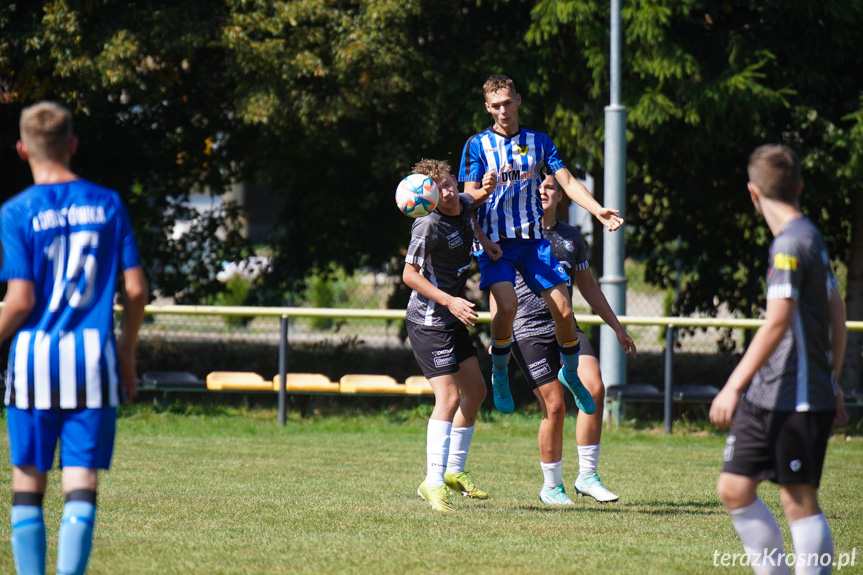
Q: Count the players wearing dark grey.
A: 3